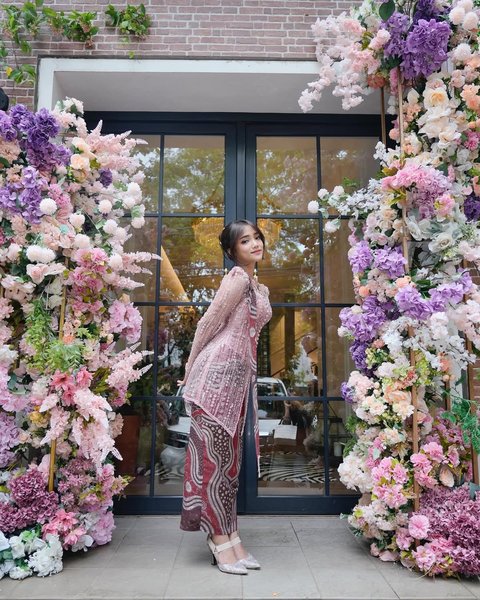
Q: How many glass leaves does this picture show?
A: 2